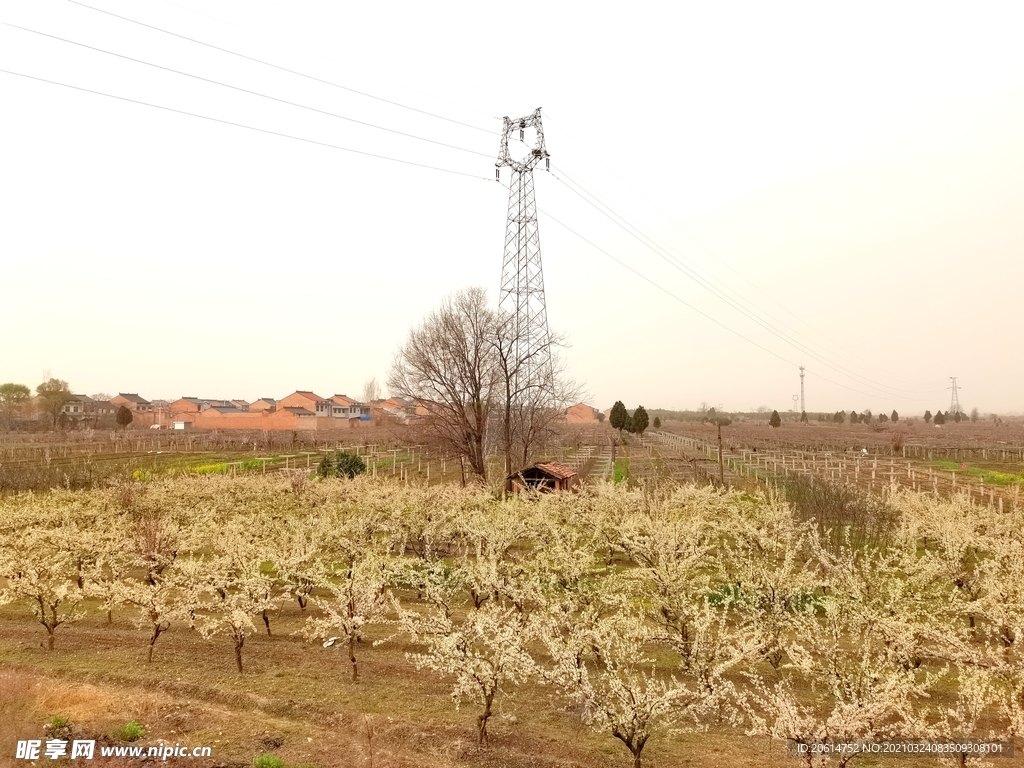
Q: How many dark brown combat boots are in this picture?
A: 0